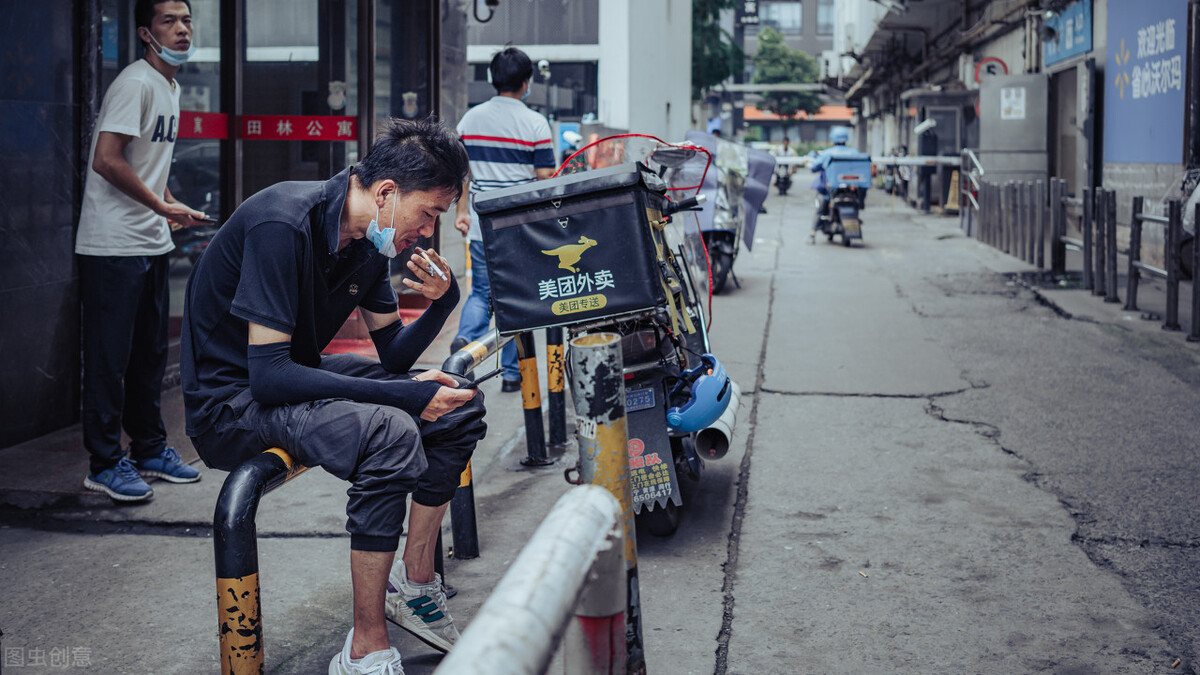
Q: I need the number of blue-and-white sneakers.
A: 2